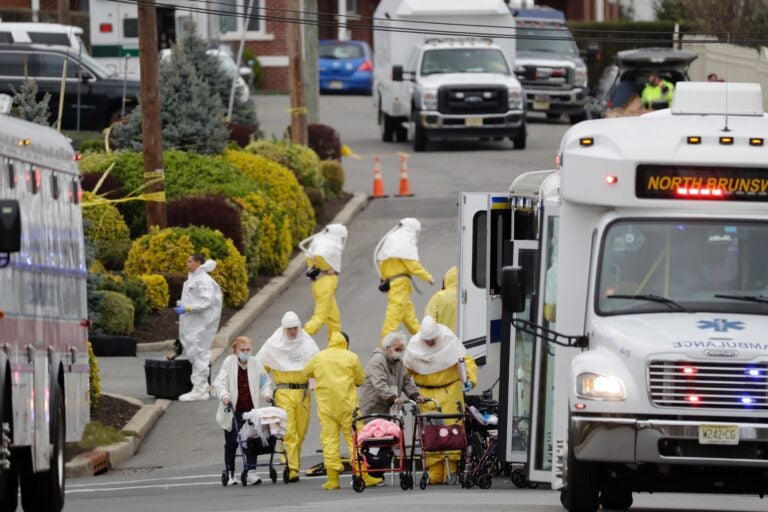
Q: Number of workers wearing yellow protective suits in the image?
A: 6